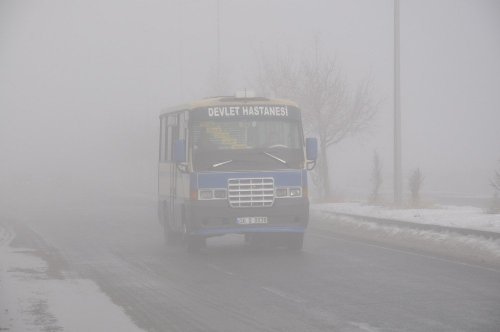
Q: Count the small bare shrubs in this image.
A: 3